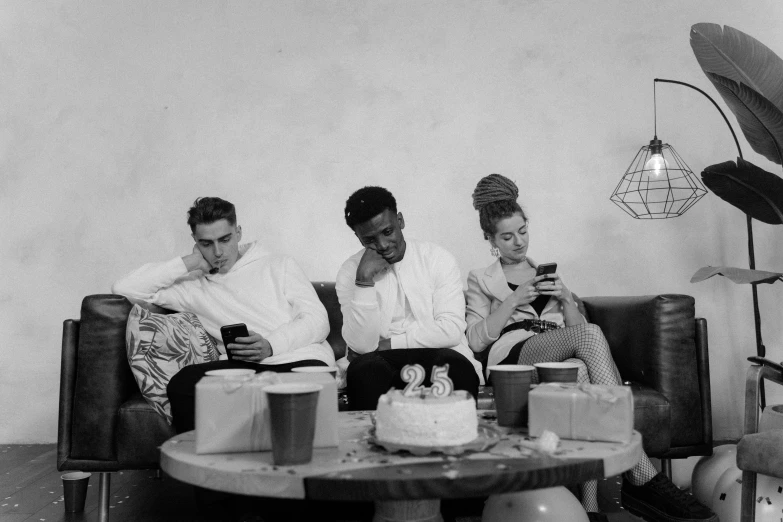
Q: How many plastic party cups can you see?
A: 6